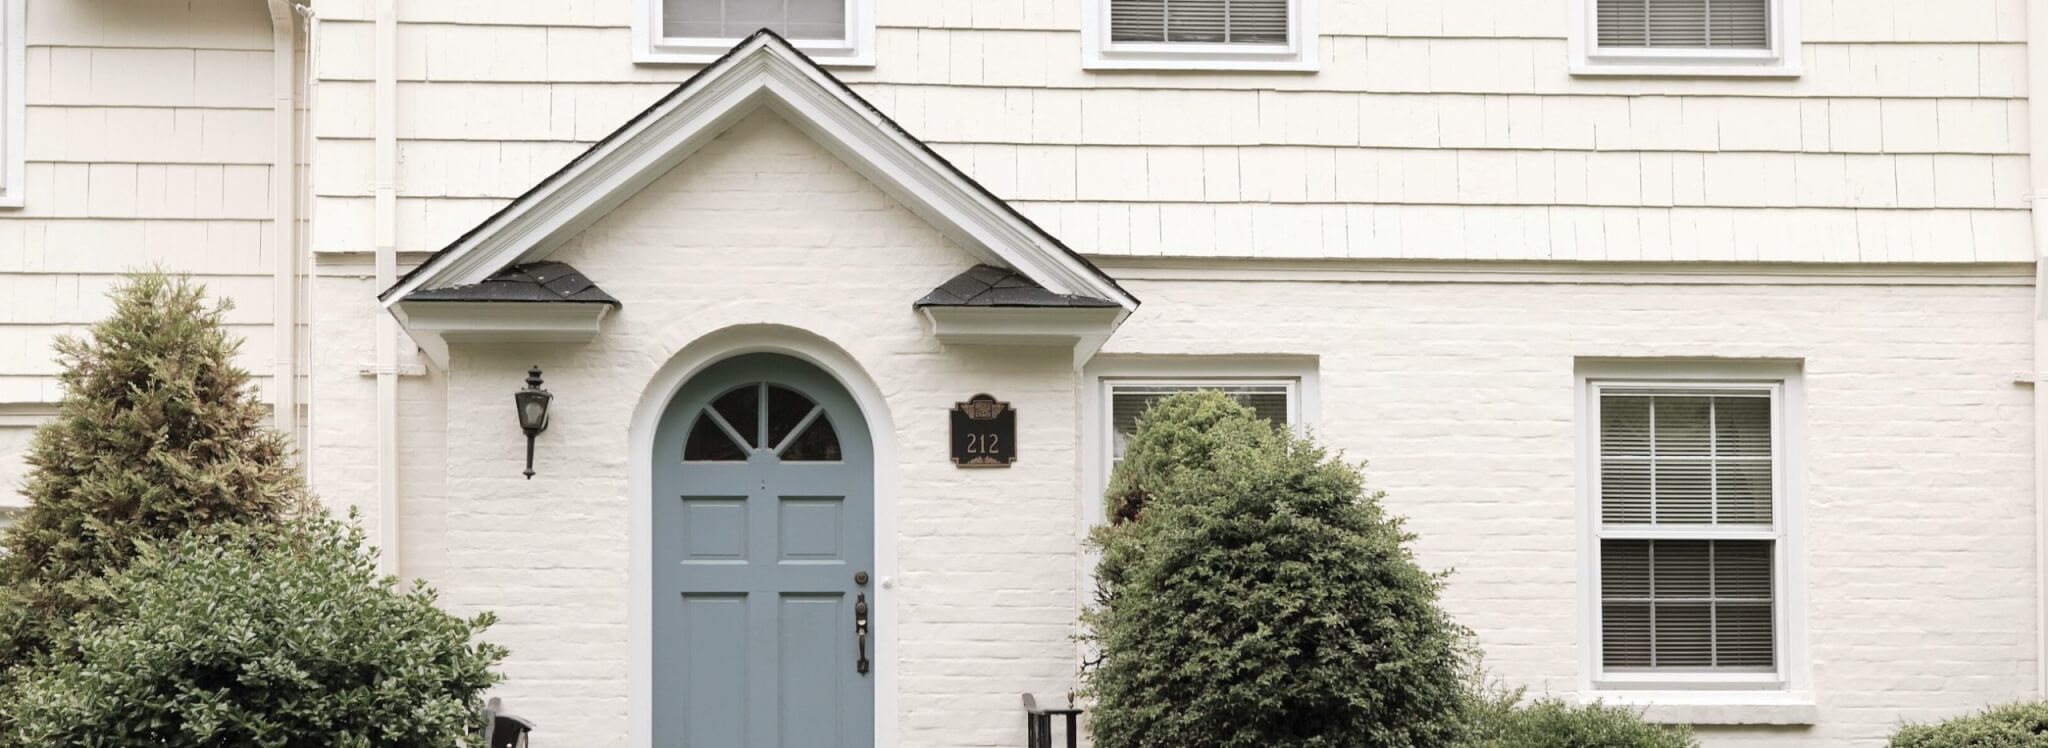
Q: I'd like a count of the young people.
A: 0